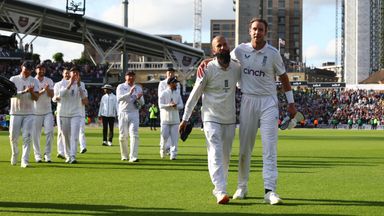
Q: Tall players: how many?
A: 1